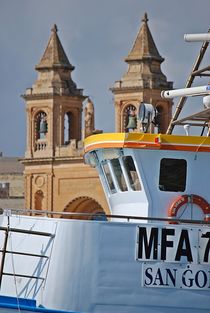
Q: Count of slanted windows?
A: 3